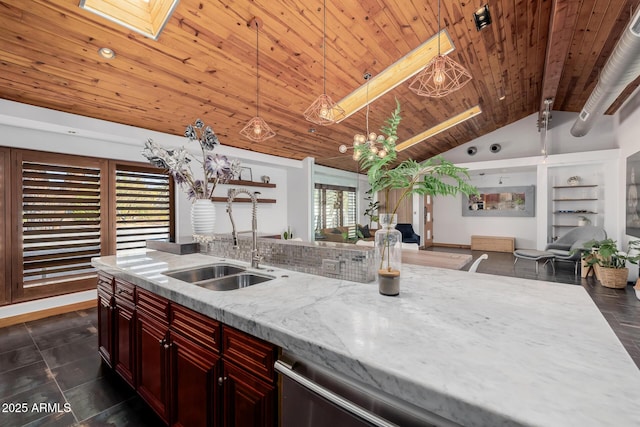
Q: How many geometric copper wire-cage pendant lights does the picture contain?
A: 3